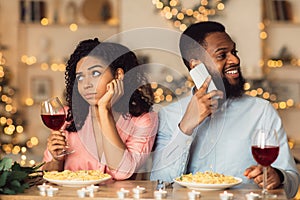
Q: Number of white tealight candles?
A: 10